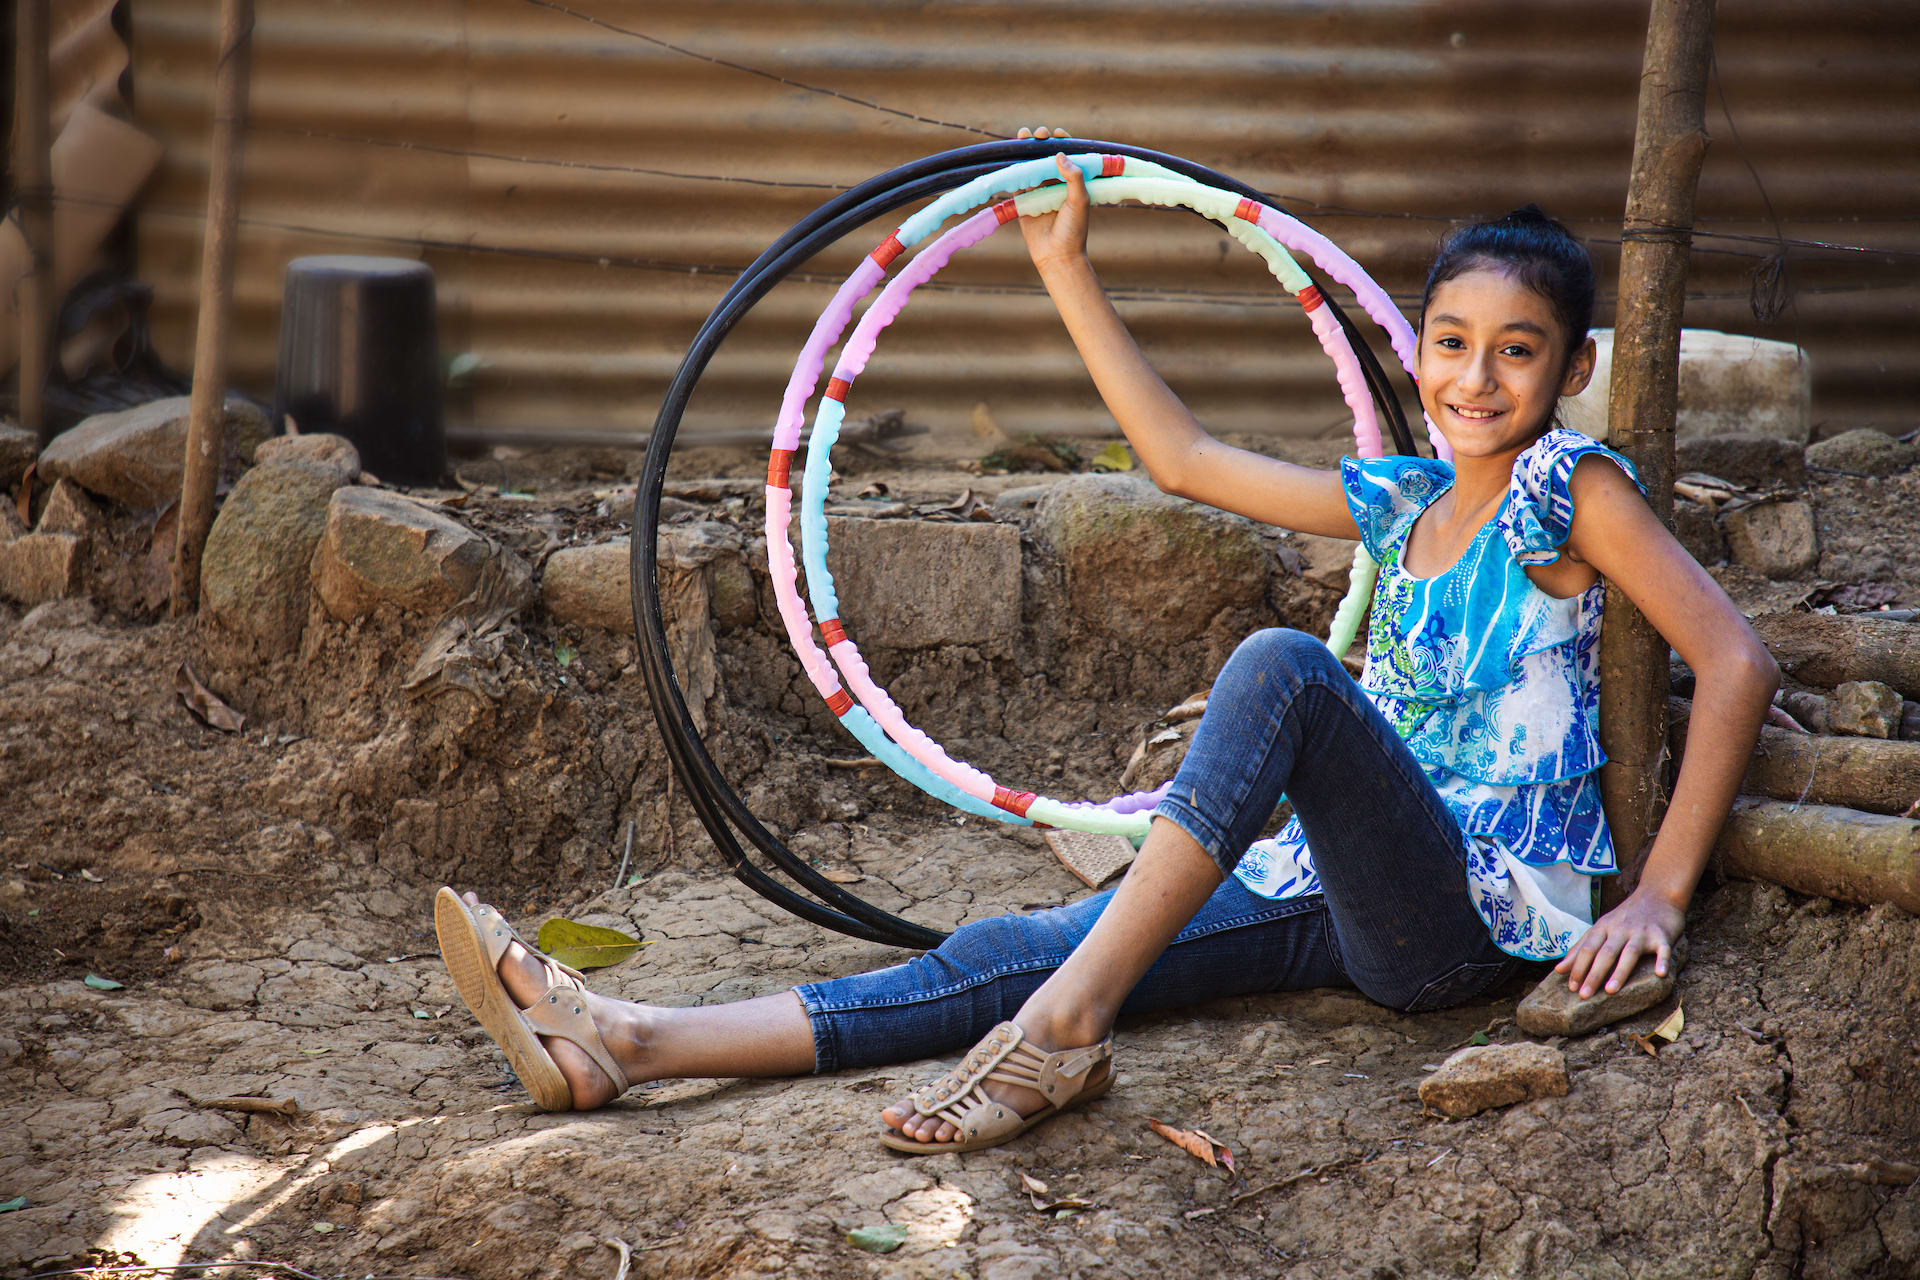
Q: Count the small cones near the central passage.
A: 0